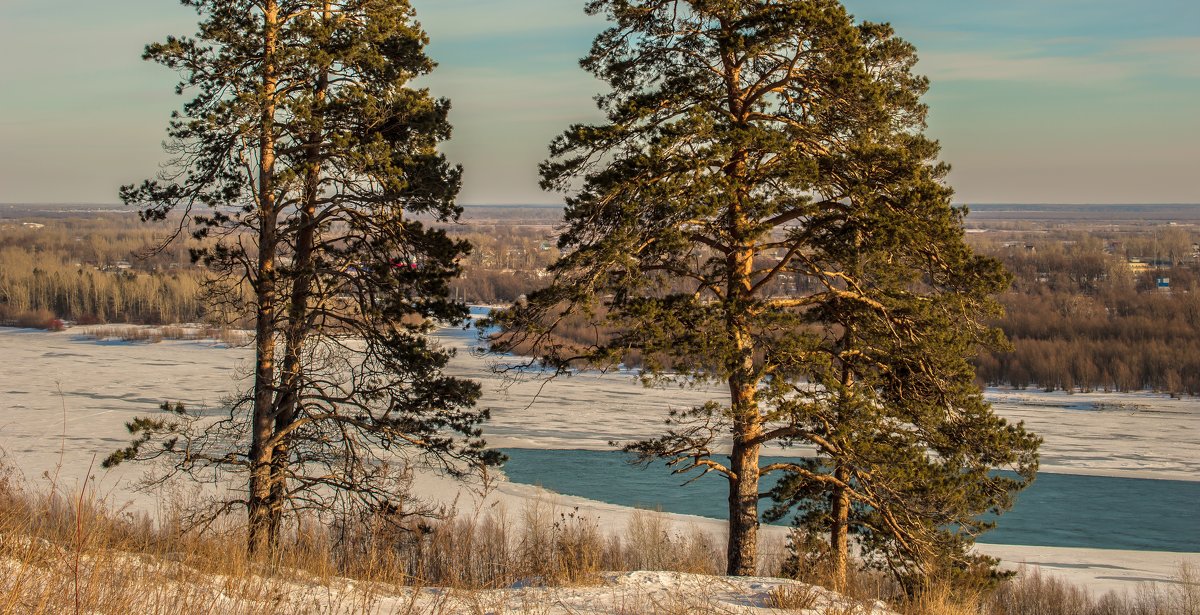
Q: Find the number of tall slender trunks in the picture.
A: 4